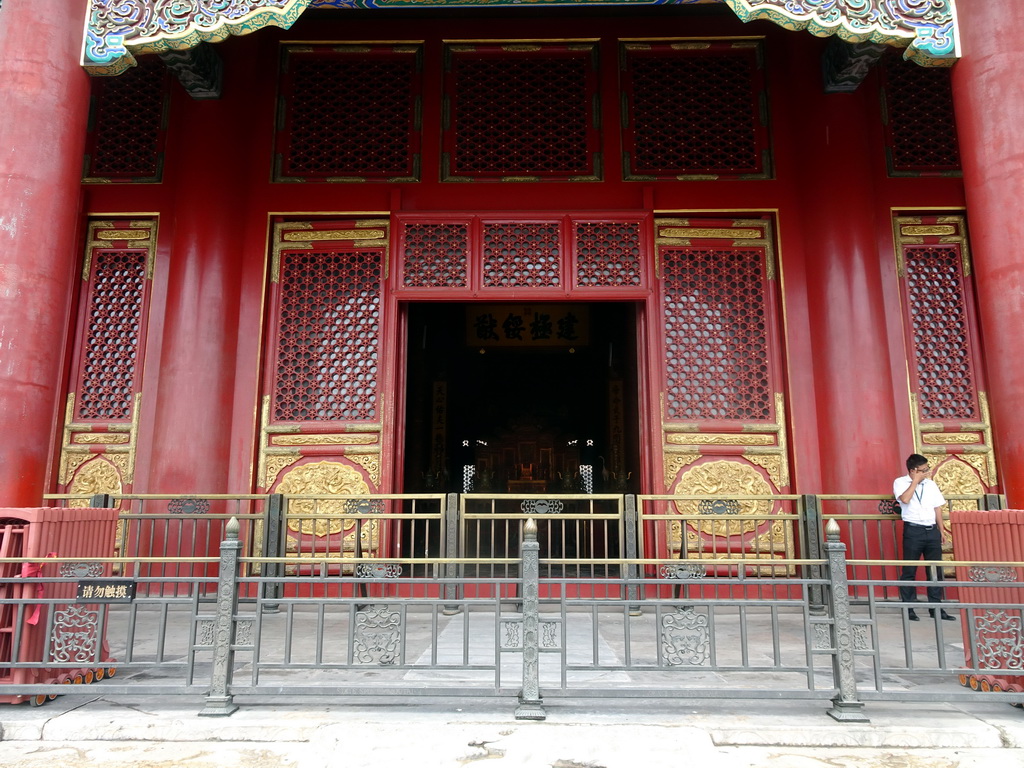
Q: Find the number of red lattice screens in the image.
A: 12